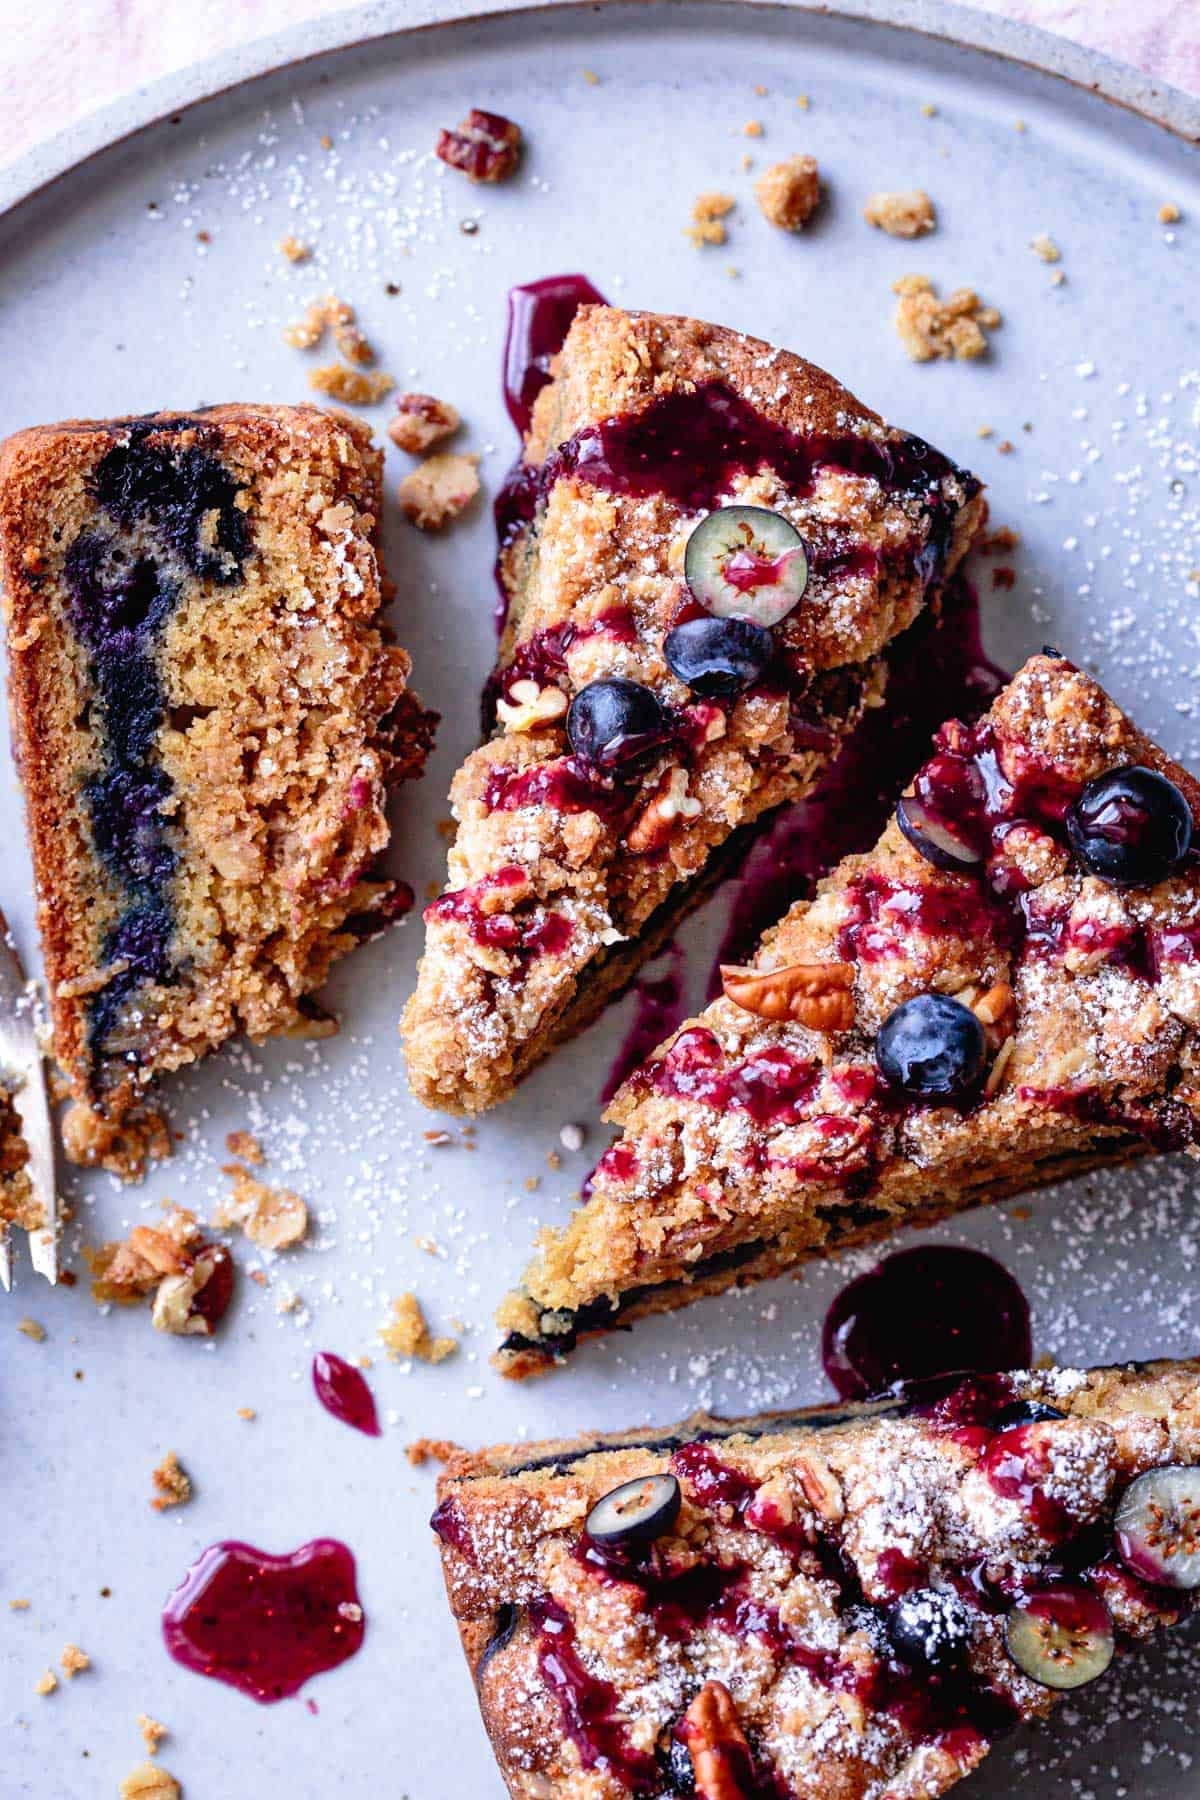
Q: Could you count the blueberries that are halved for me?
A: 5